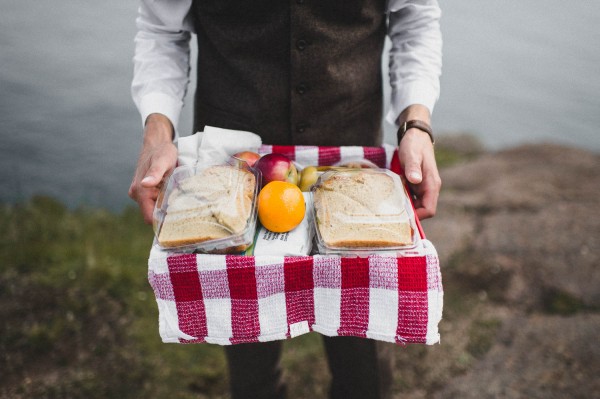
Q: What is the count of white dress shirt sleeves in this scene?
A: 2